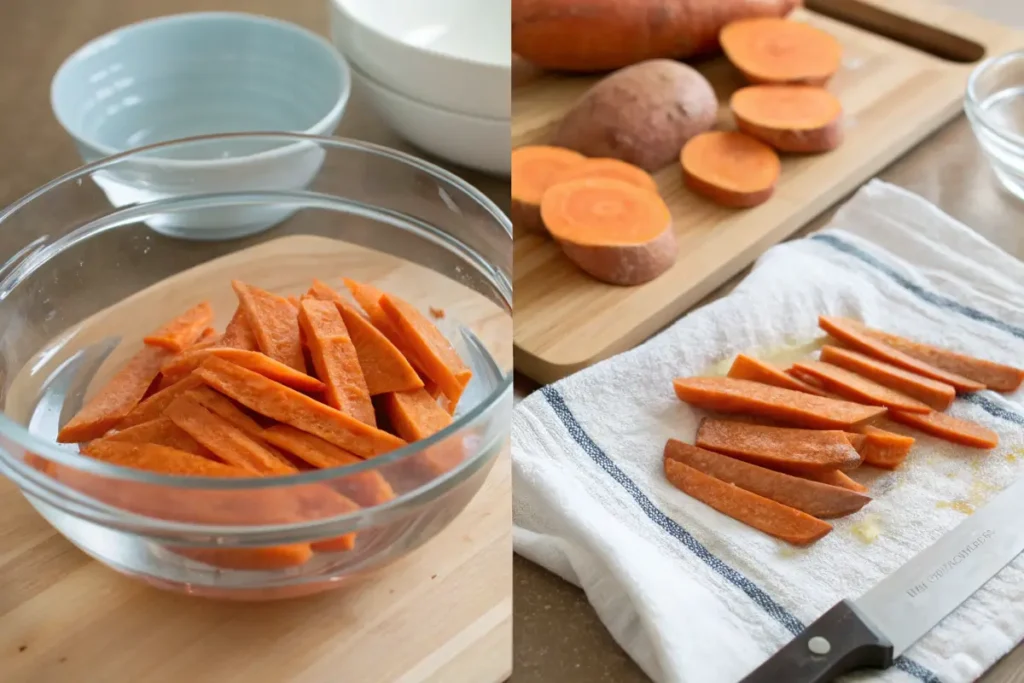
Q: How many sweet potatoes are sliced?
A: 6